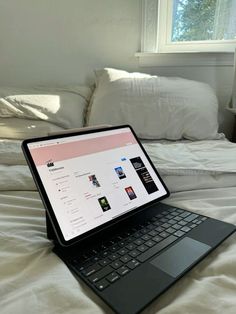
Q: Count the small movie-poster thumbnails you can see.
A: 4